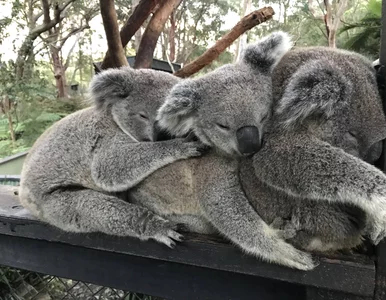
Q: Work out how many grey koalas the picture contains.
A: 3